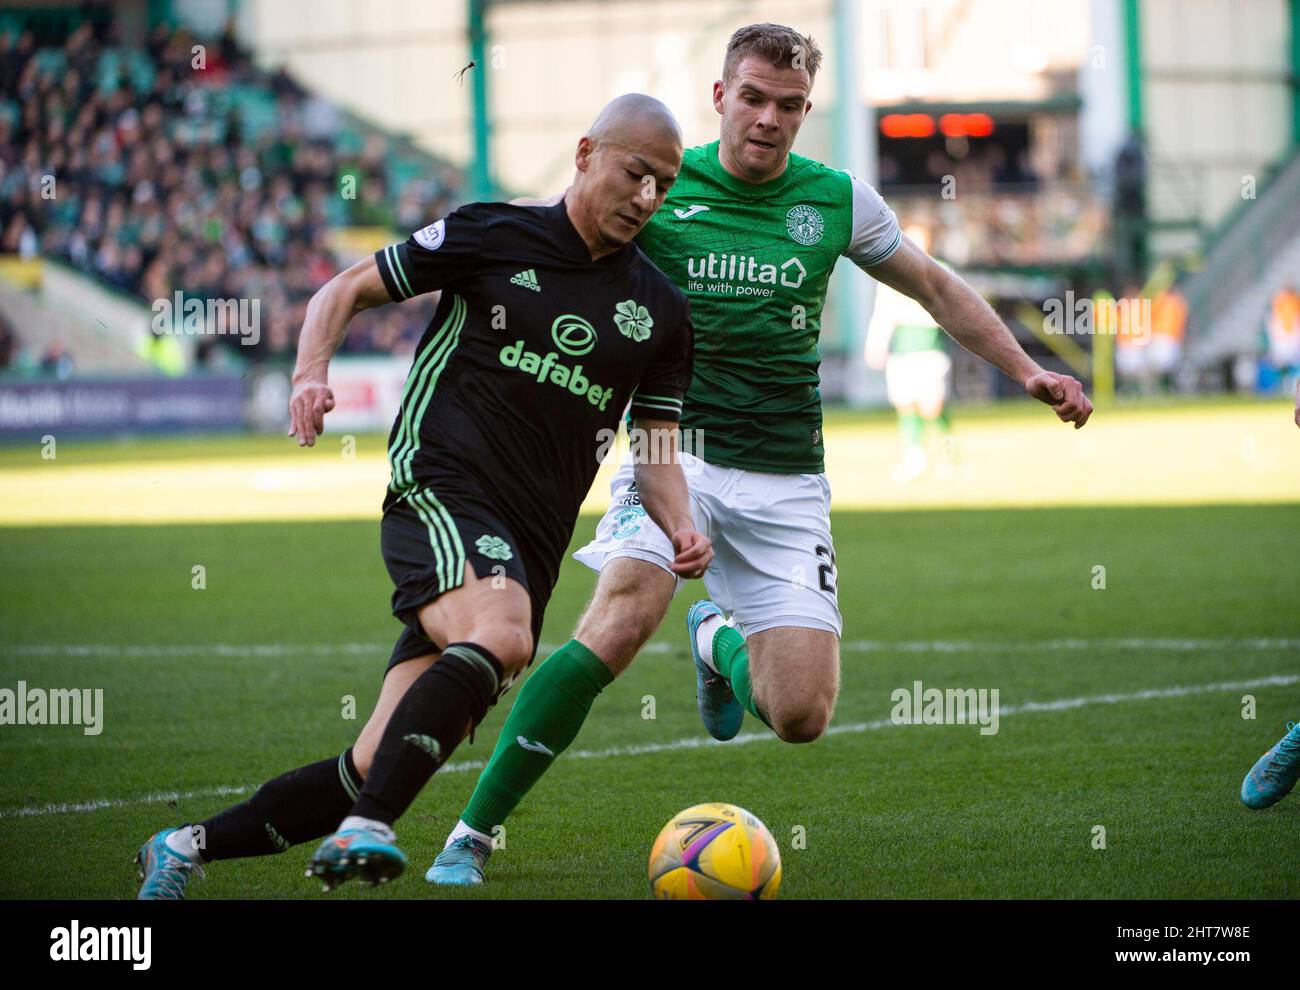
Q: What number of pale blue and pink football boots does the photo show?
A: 5